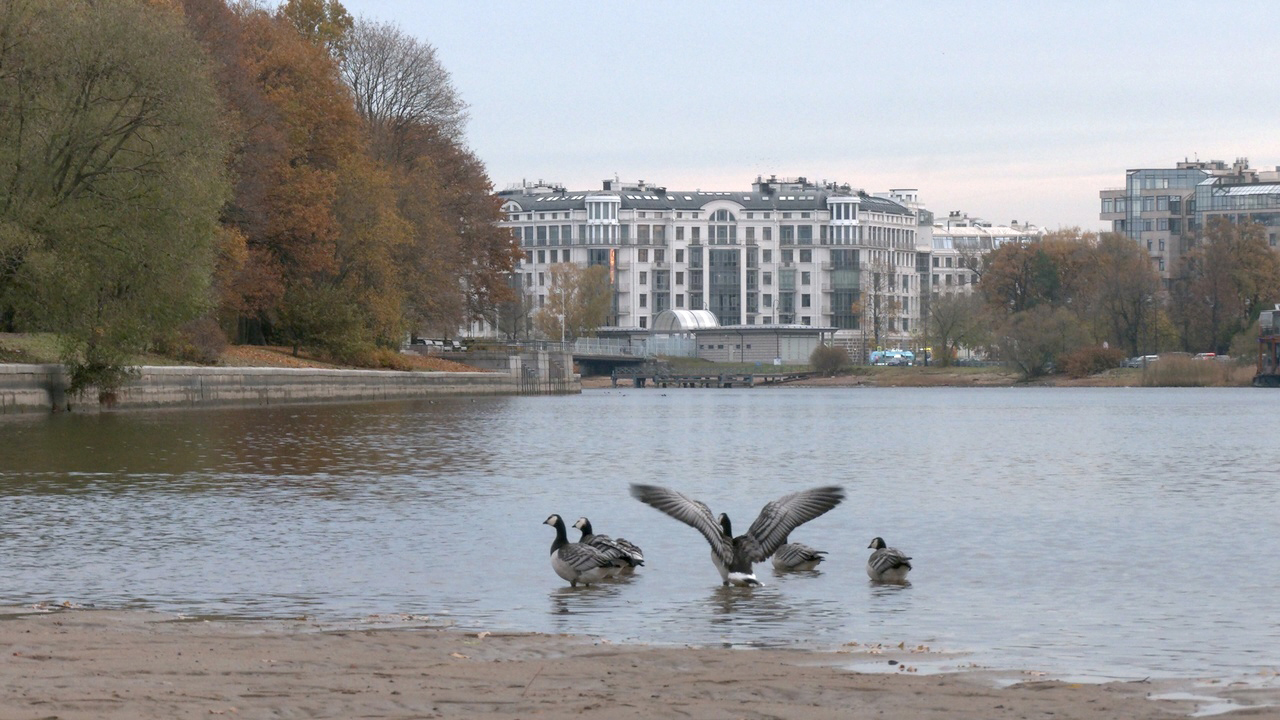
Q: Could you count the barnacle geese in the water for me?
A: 5